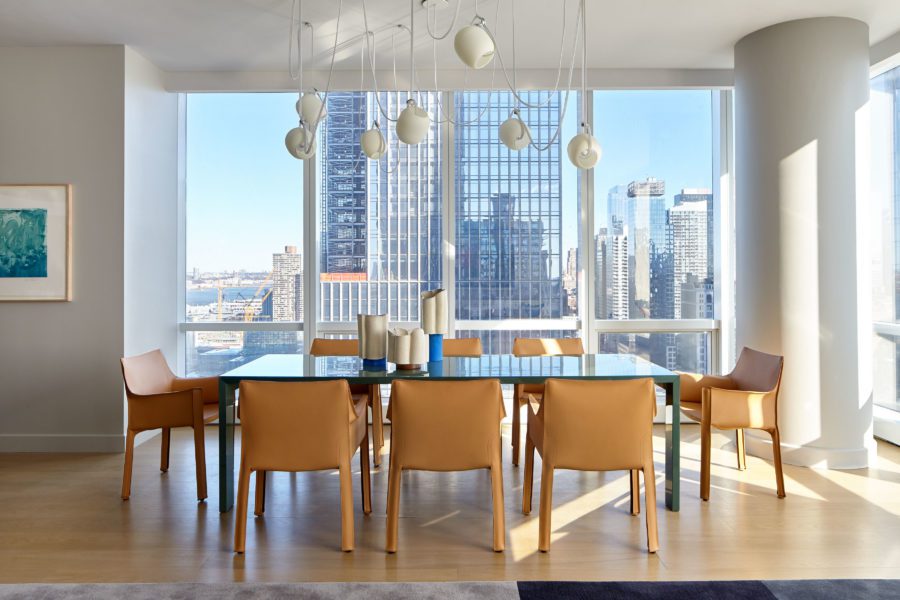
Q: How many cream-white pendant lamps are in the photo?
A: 7